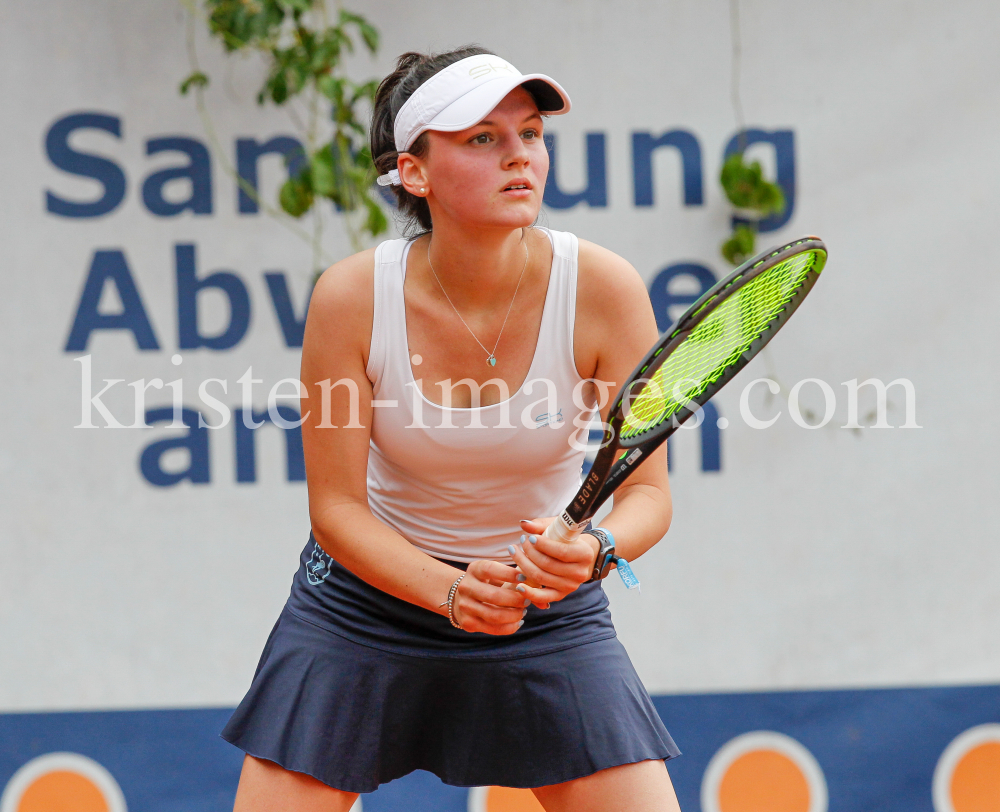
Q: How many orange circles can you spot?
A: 4